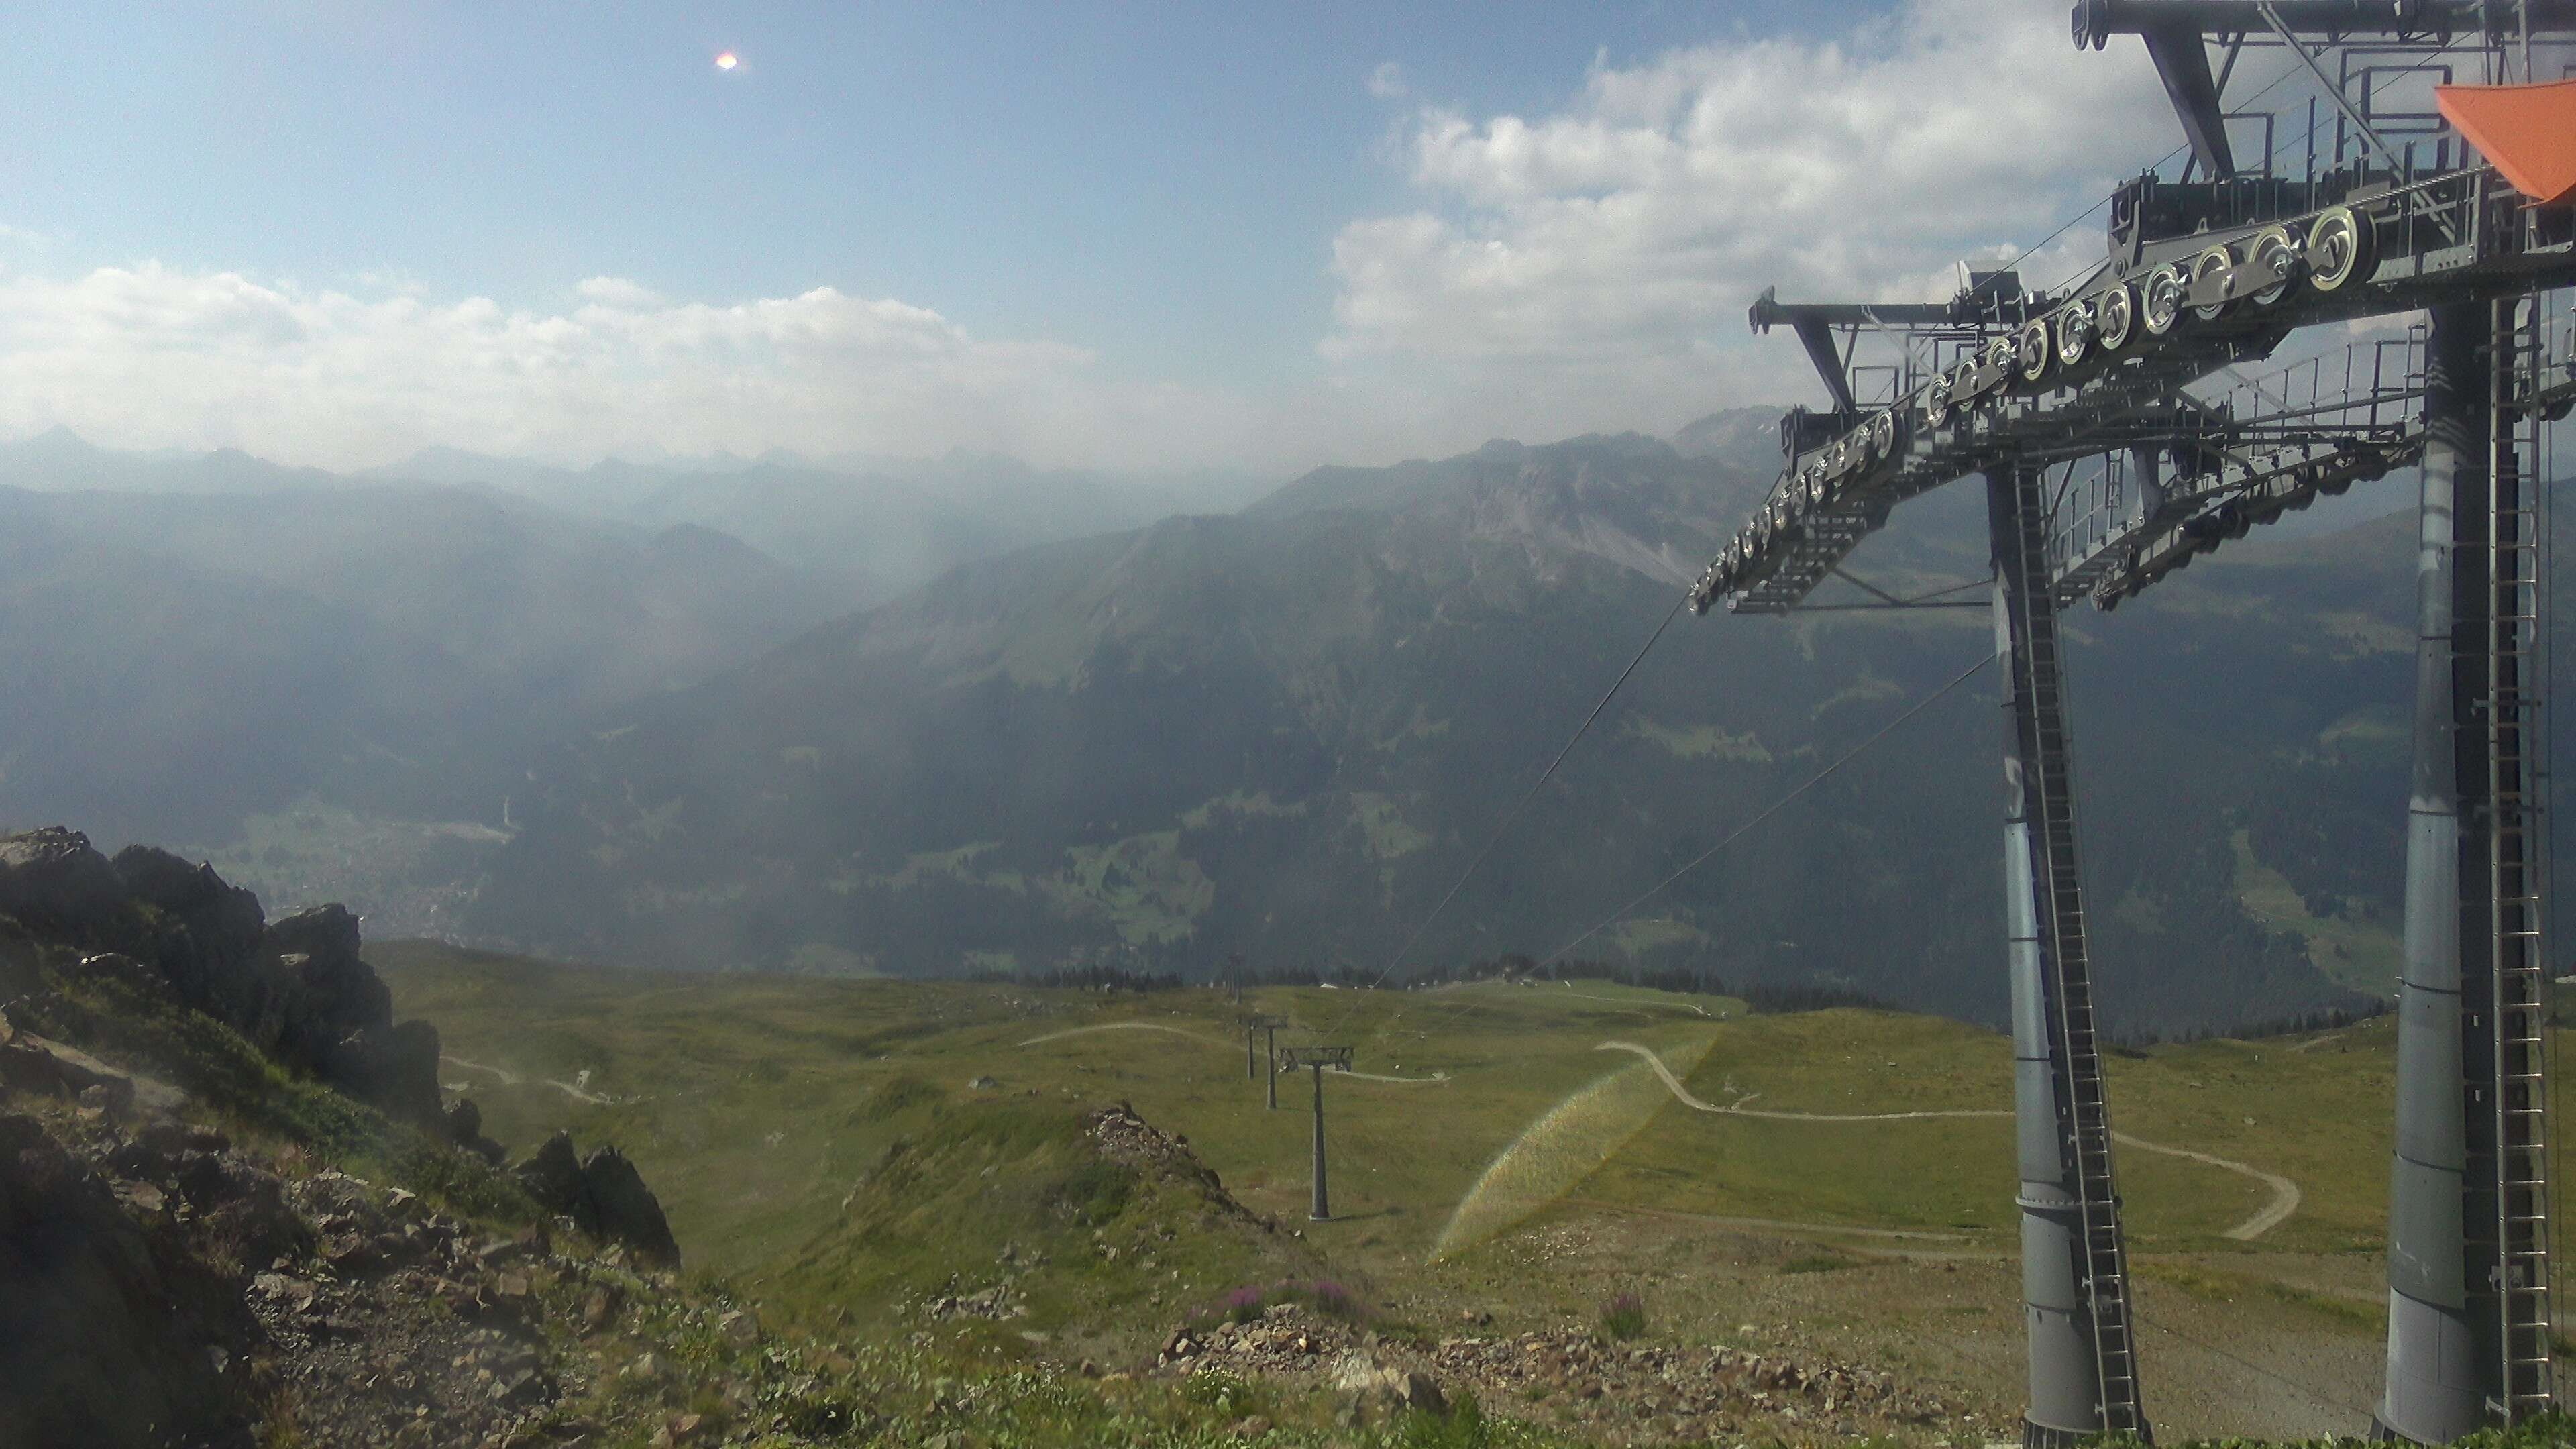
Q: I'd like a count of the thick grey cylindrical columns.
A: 2